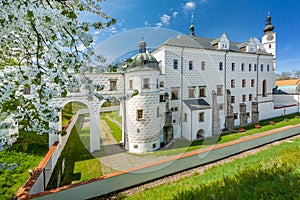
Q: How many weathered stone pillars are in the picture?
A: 5